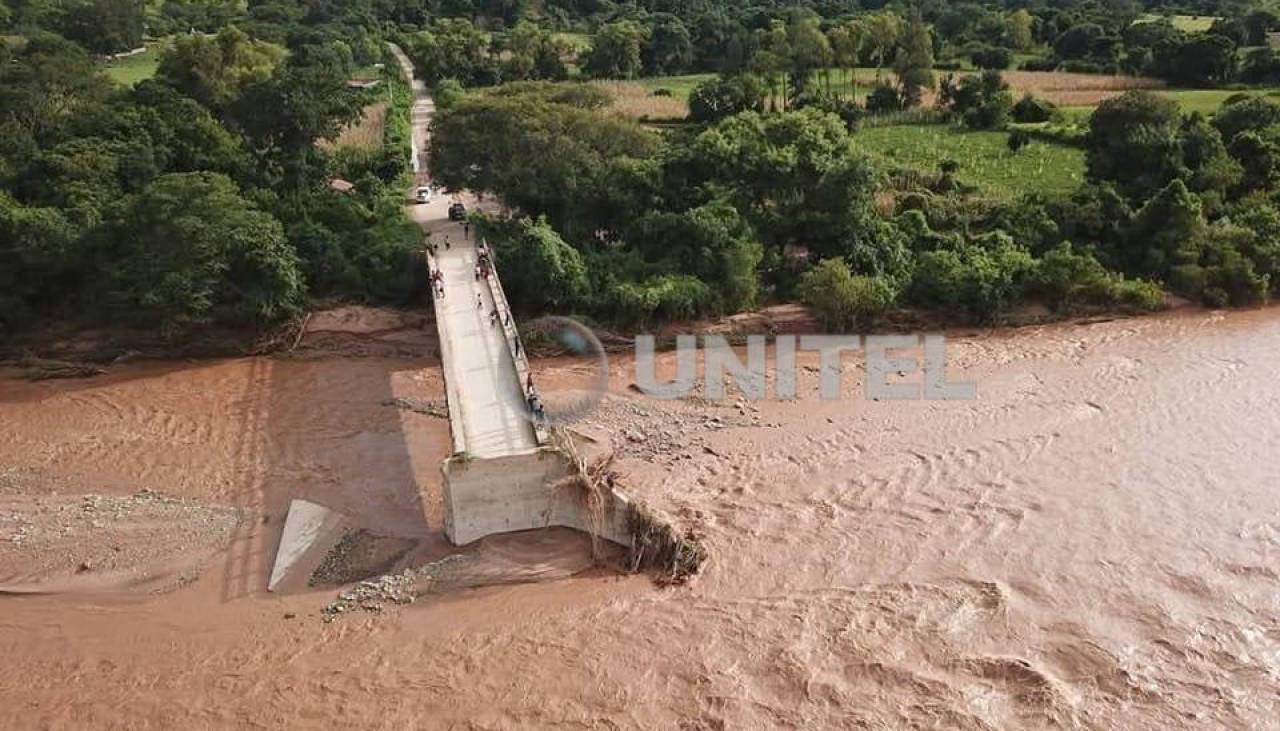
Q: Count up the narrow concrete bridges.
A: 1